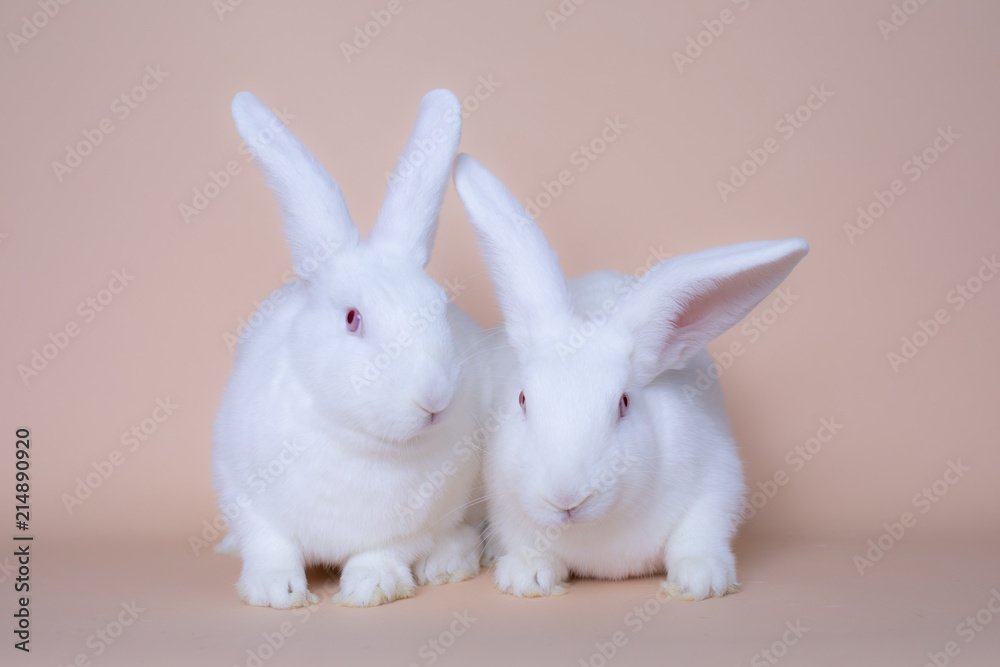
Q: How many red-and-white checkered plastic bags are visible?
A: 0